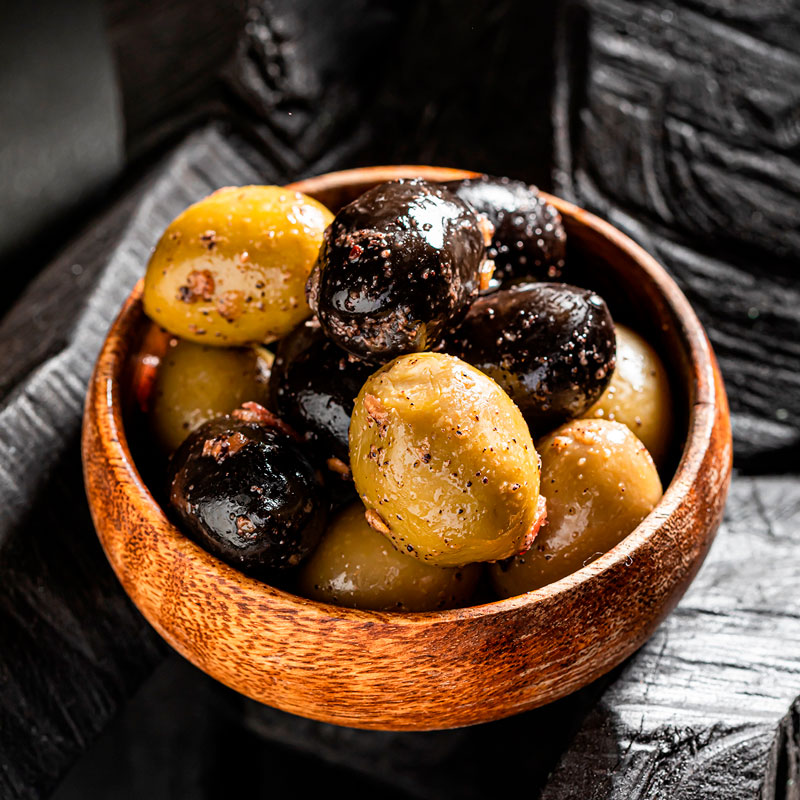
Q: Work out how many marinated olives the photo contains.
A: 11